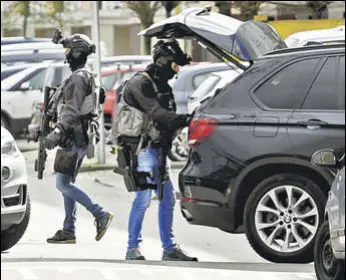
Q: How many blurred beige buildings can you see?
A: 1